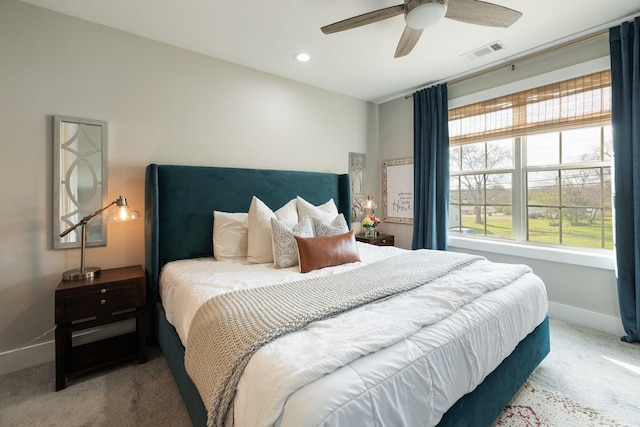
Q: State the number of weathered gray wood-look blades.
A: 3